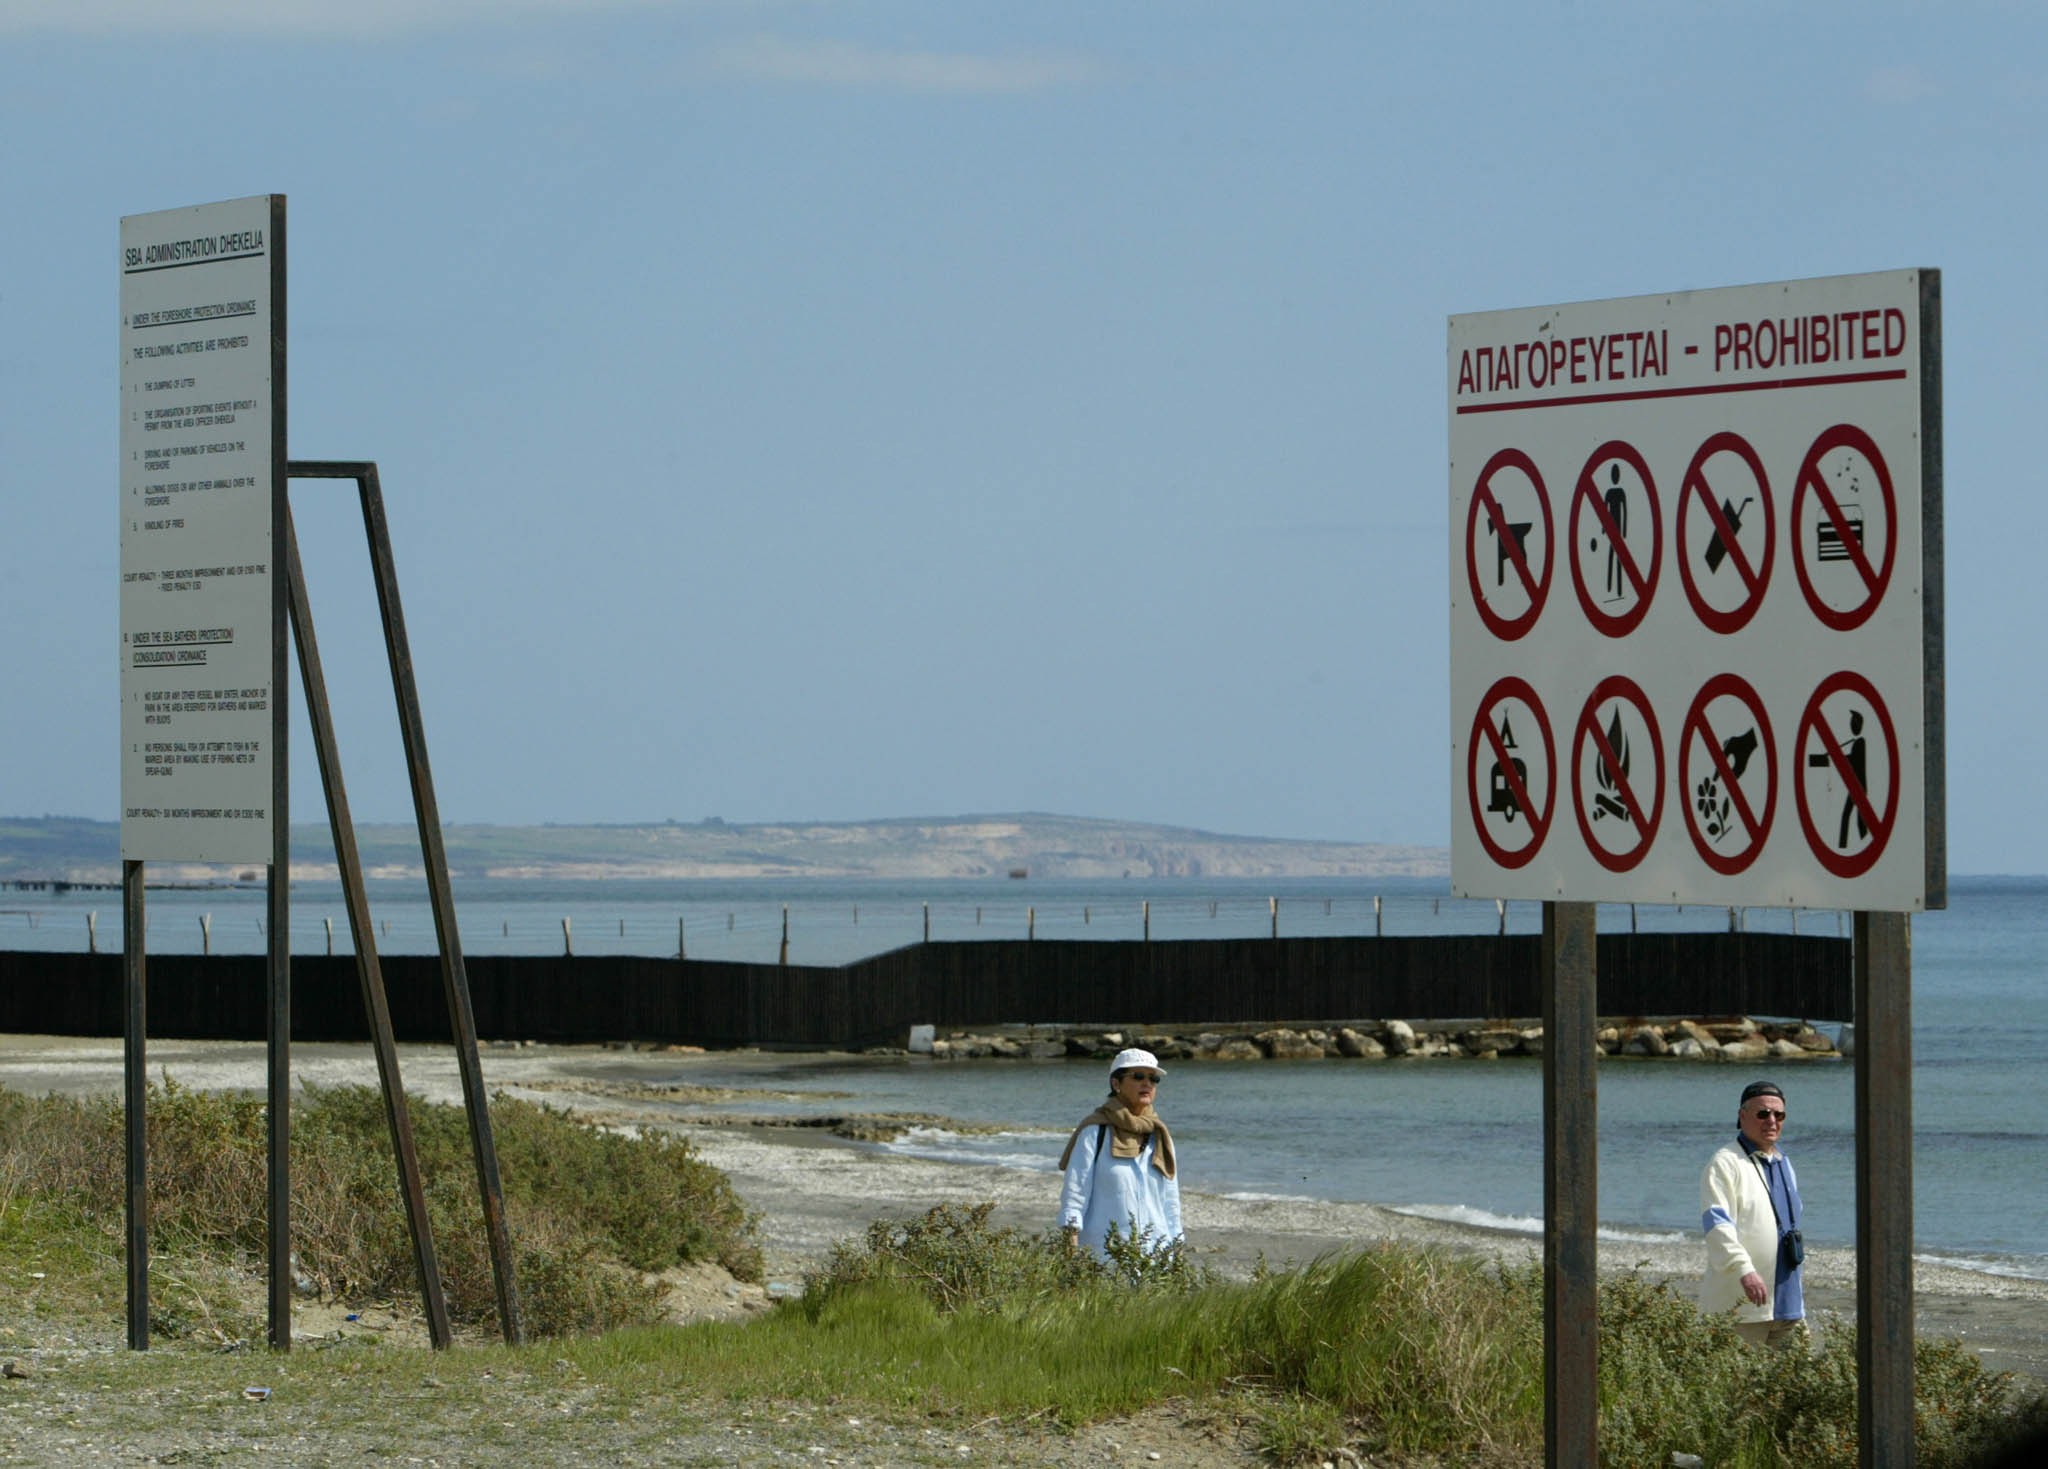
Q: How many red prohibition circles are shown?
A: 8